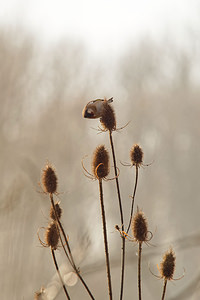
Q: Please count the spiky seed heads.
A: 8